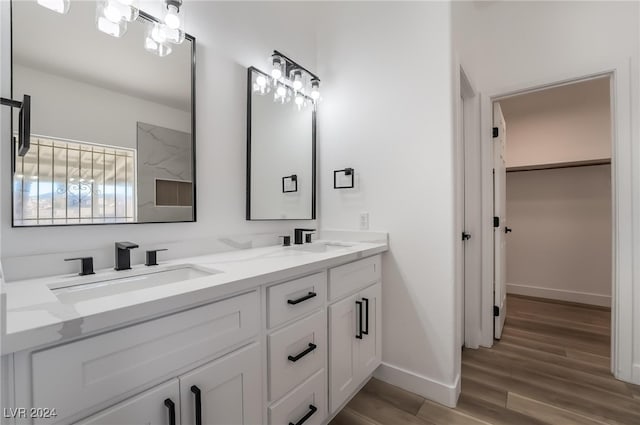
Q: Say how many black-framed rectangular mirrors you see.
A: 2